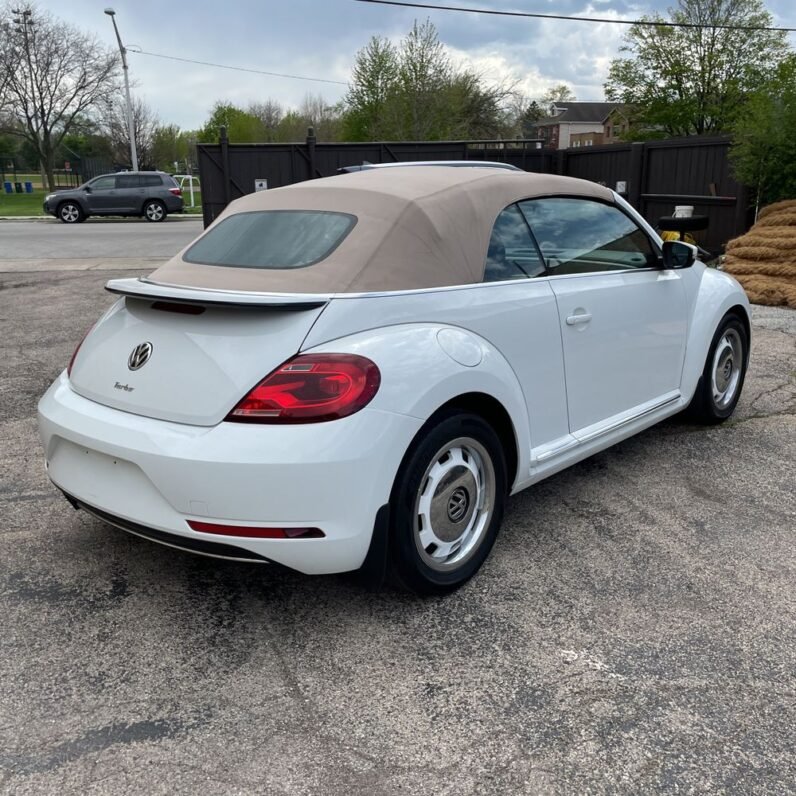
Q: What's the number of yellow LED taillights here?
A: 0